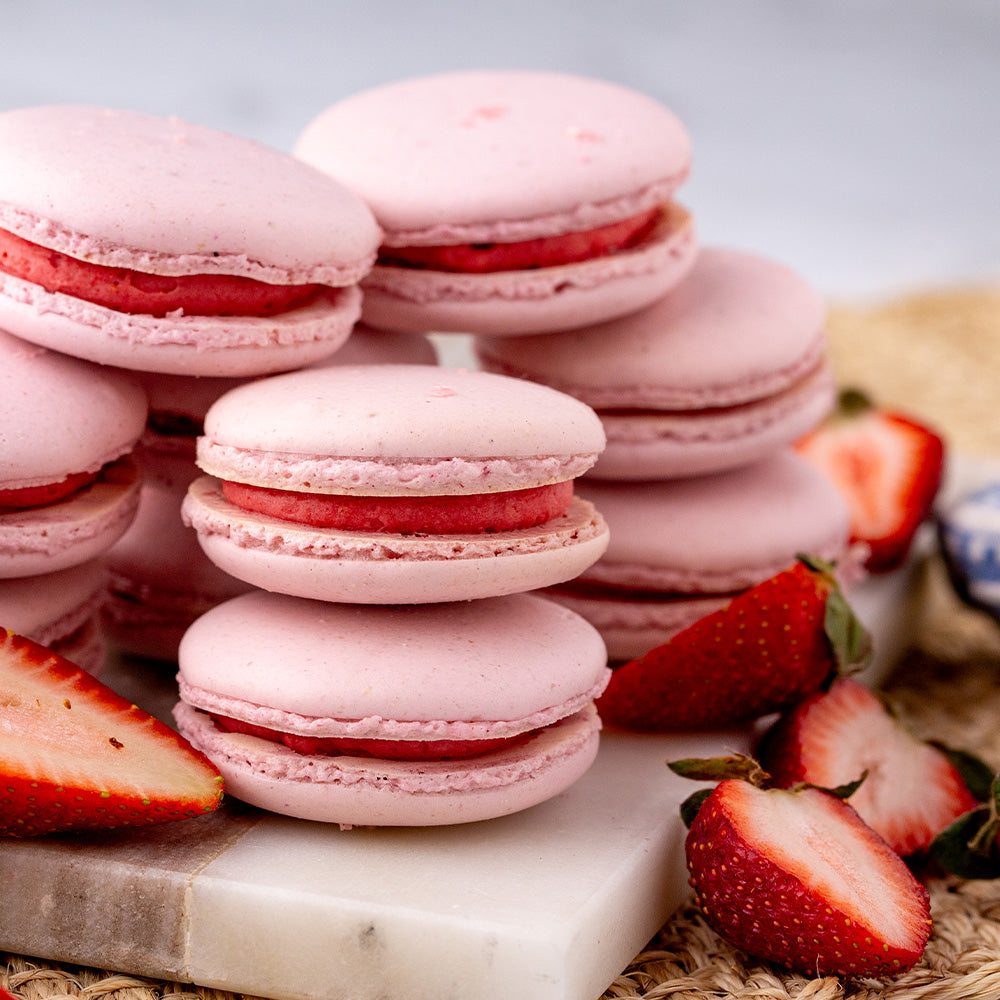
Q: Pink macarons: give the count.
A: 10